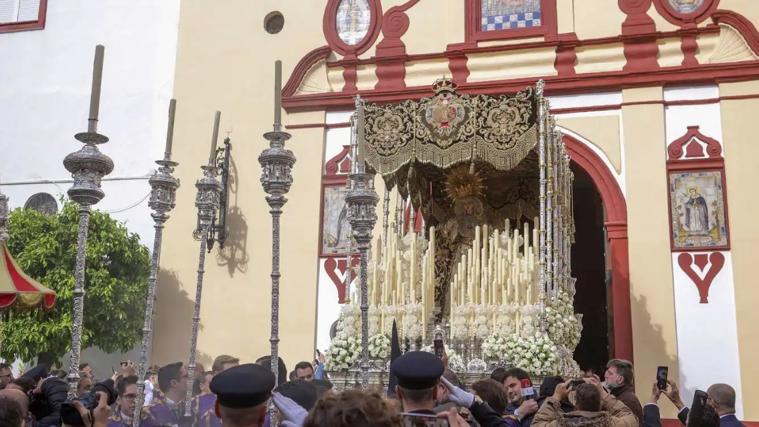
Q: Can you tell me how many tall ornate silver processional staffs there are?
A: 5